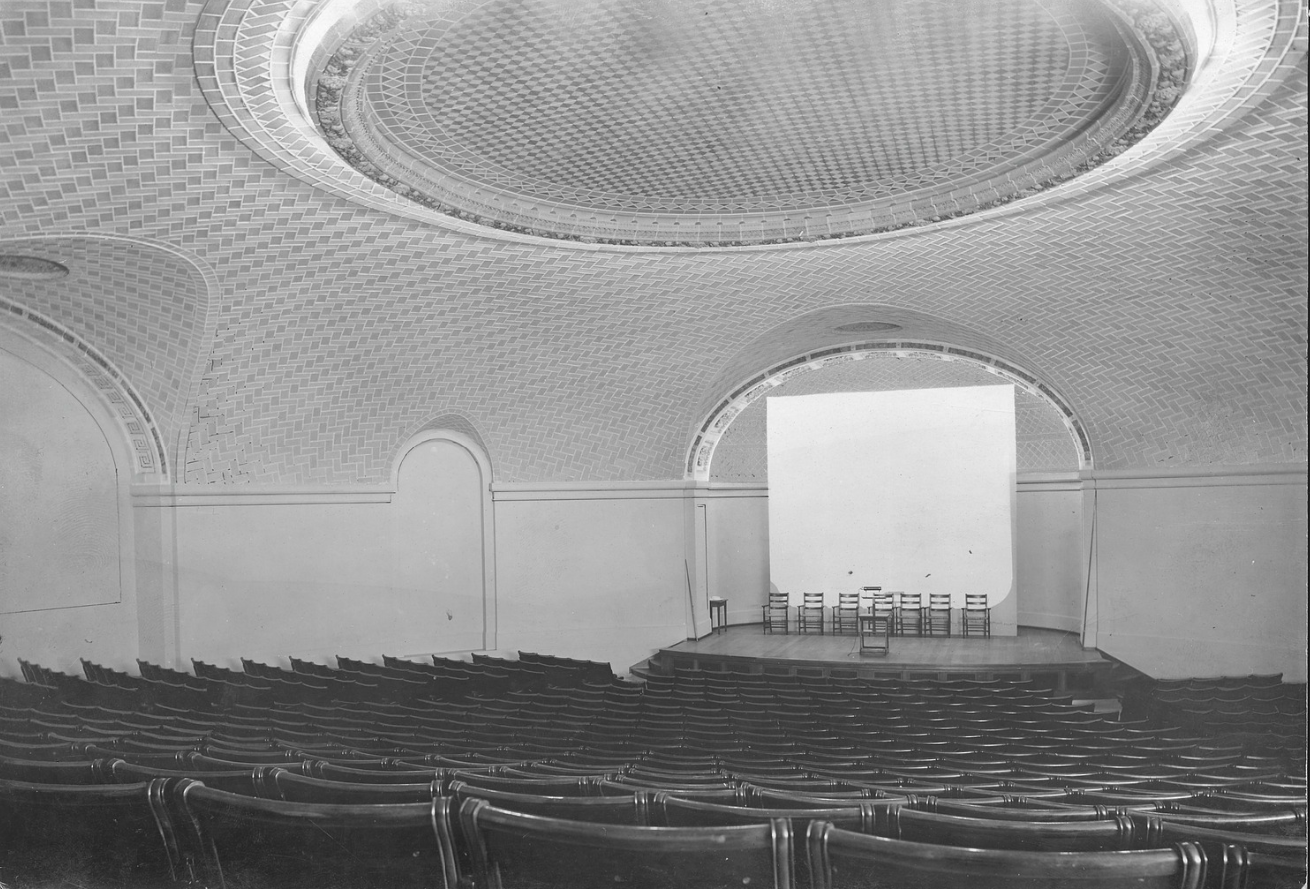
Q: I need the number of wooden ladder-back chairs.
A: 7